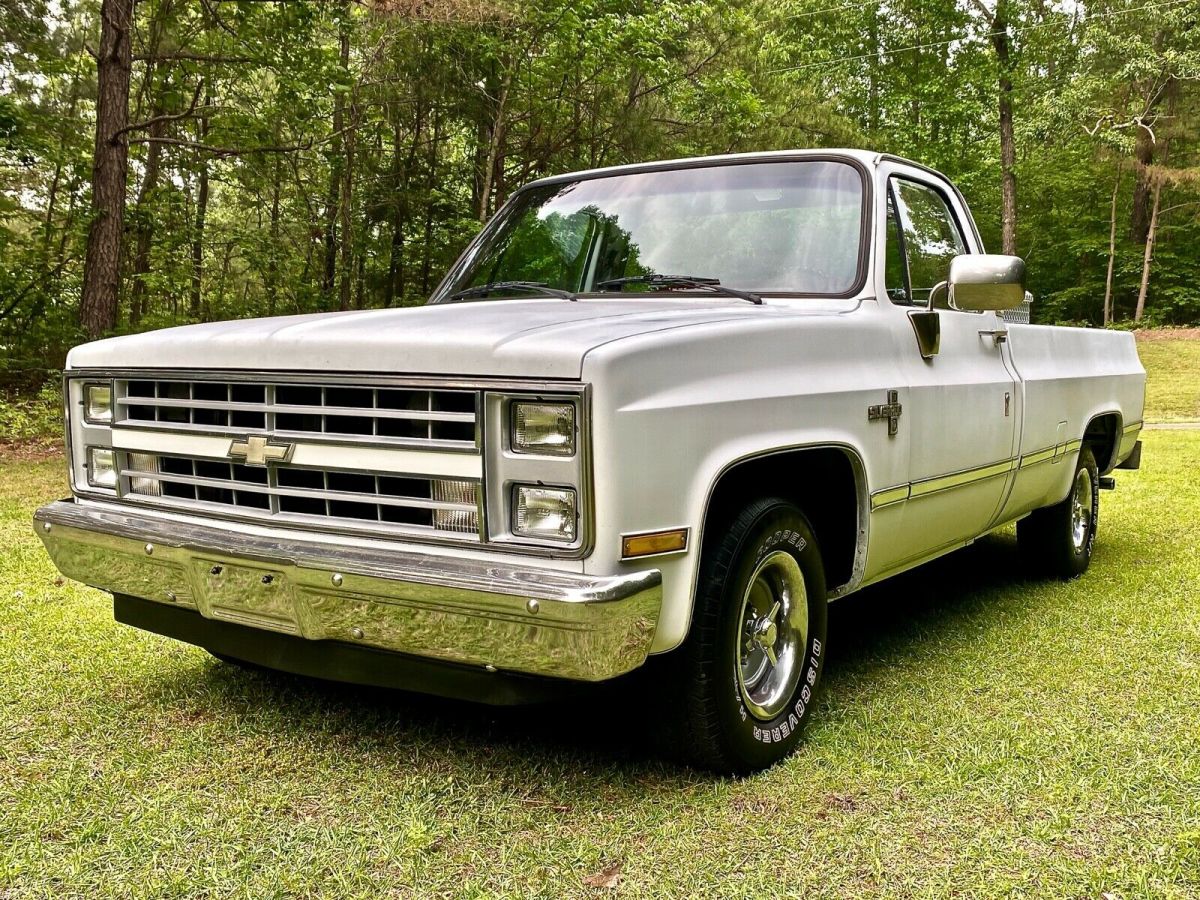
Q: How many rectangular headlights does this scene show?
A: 4